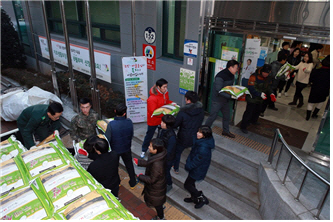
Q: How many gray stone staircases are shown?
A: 1